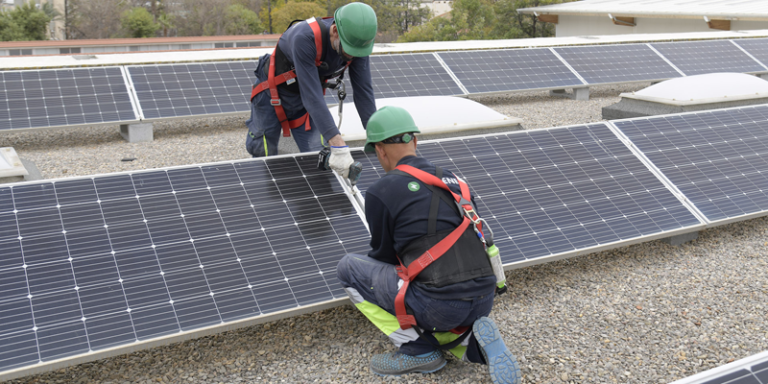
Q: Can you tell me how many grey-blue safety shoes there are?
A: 2